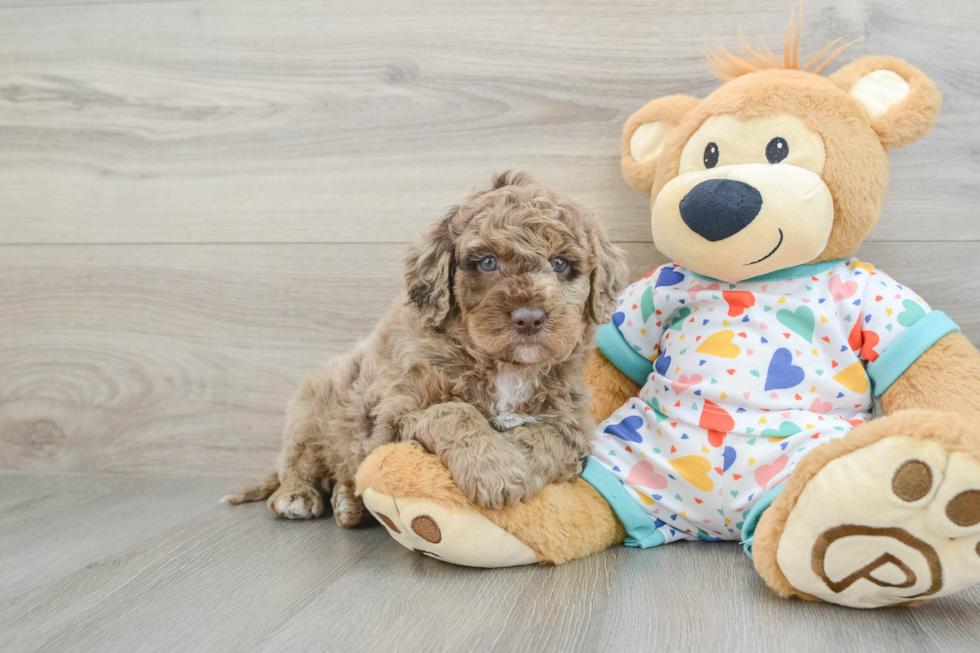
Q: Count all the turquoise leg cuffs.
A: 2